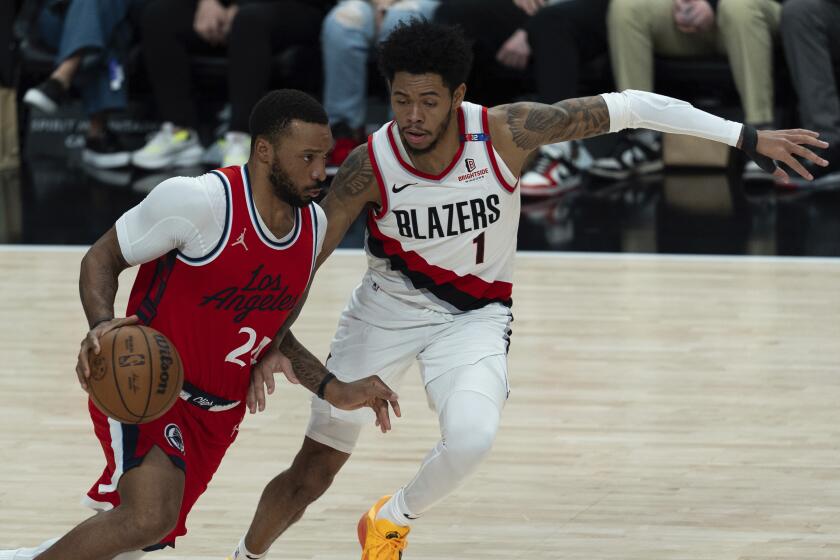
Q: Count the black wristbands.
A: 2